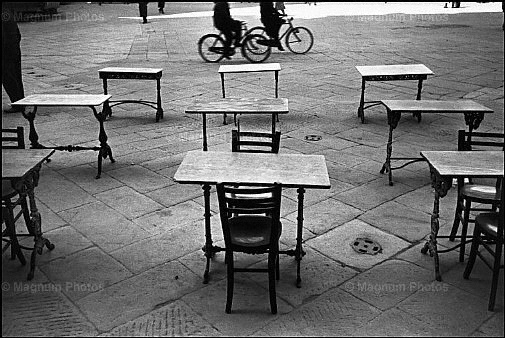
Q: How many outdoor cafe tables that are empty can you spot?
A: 9